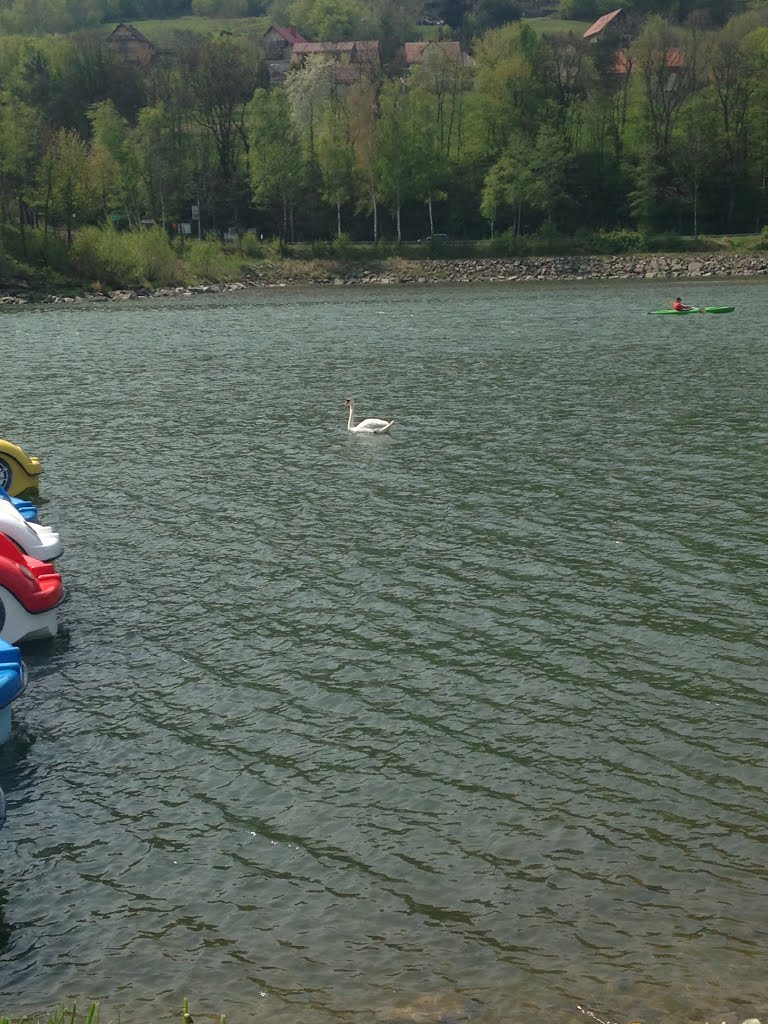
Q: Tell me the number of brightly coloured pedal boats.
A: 5